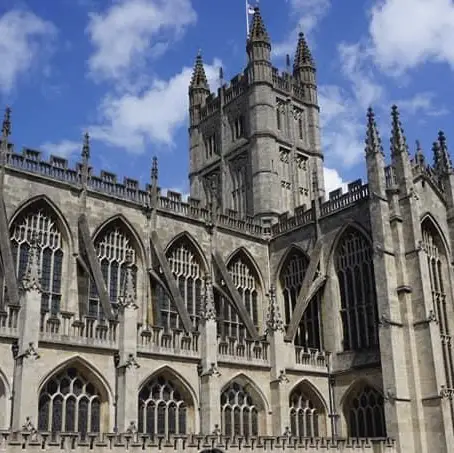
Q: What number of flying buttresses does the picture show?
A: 5